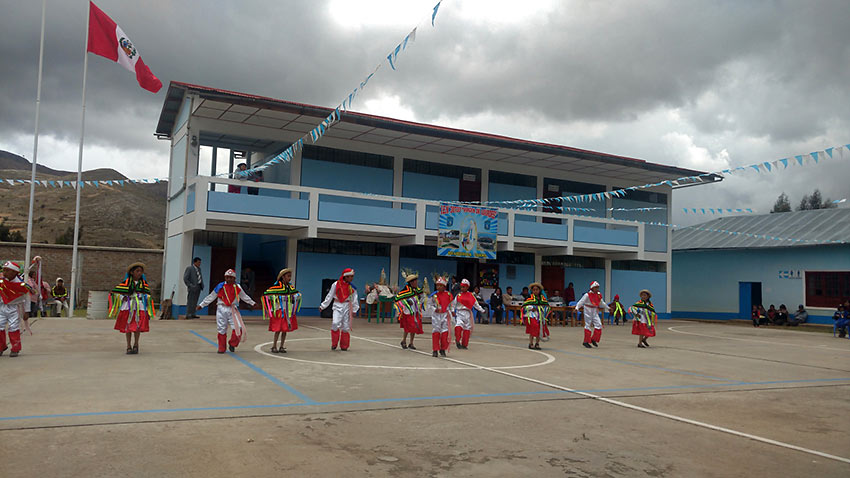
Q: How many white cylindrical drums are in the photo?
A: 1